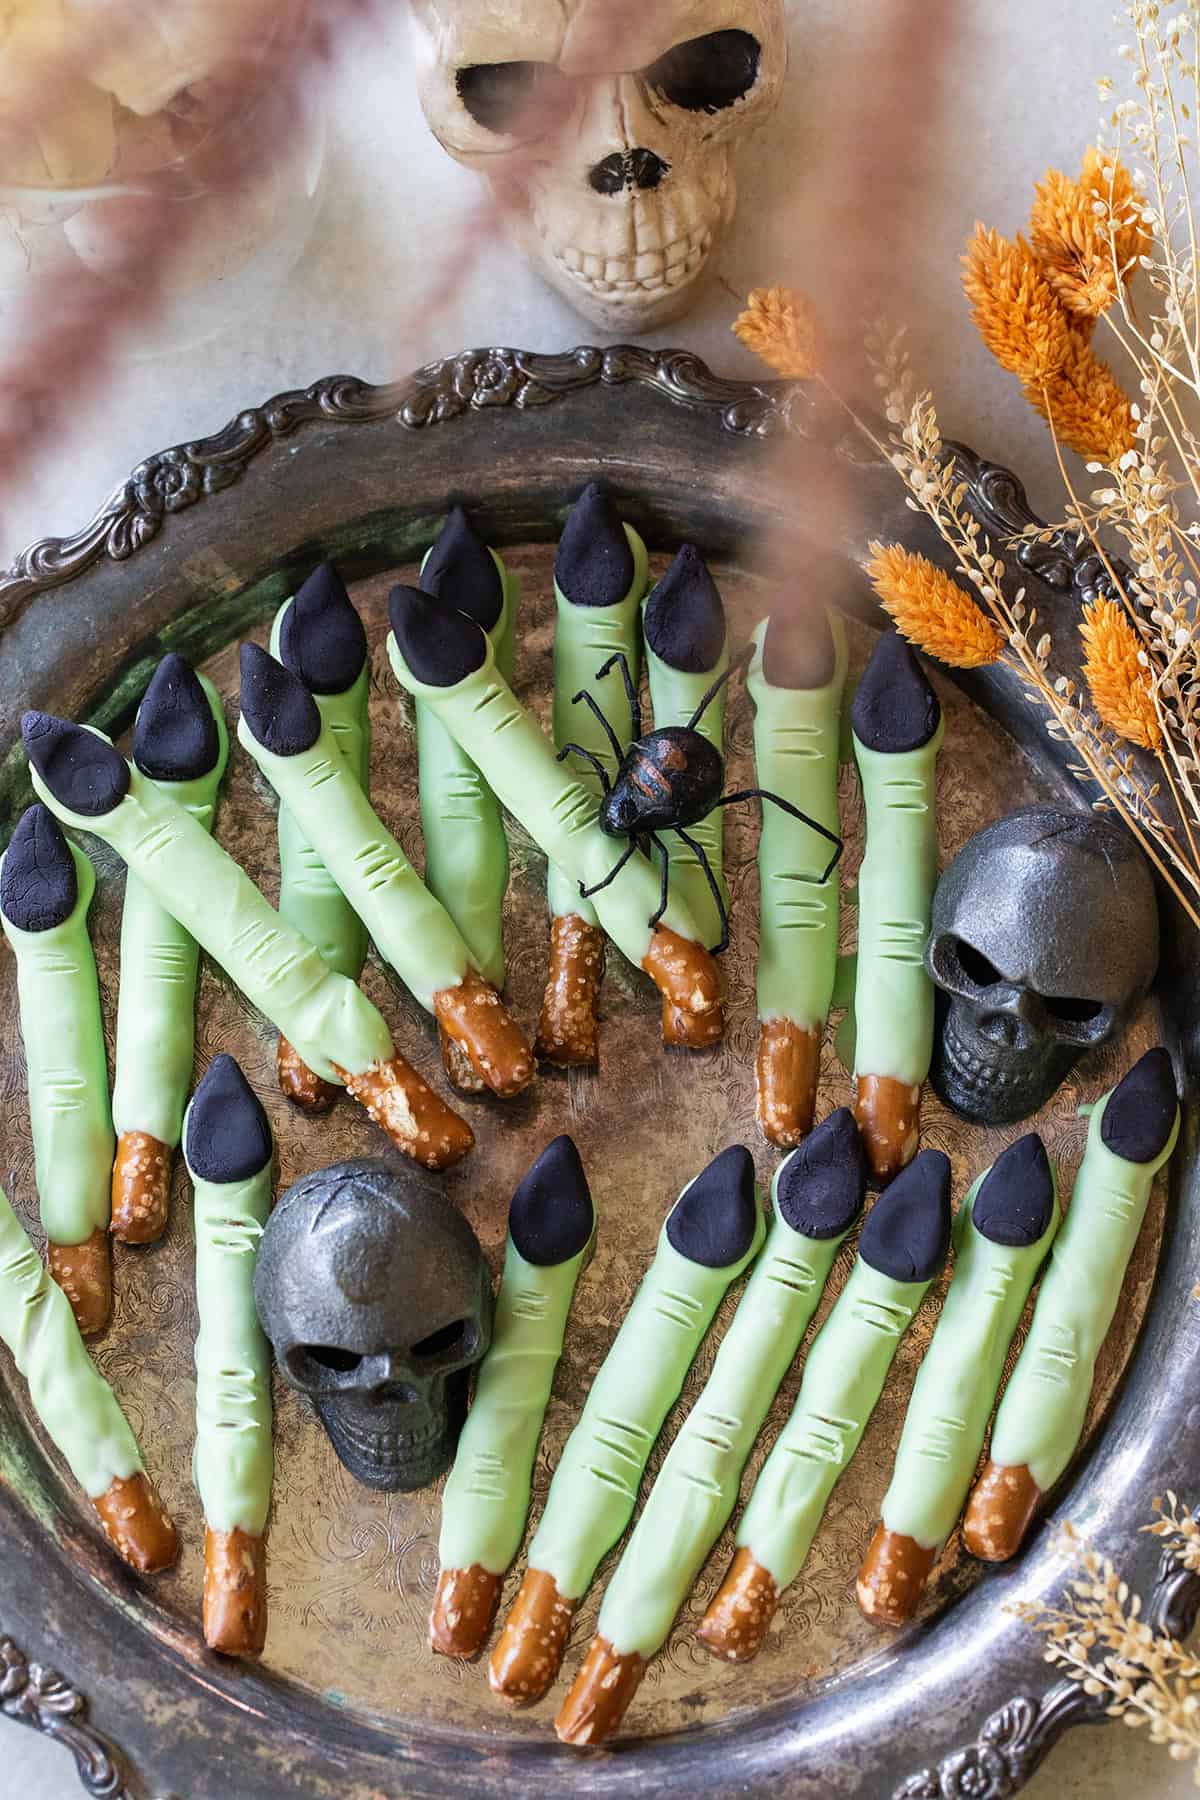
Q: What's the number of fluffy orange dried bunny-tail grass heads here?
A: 7